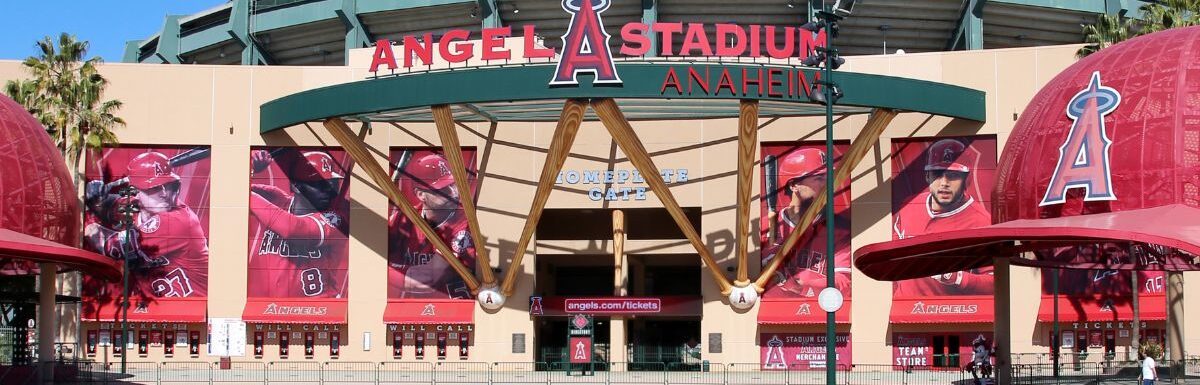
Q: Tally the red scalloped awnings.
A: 6